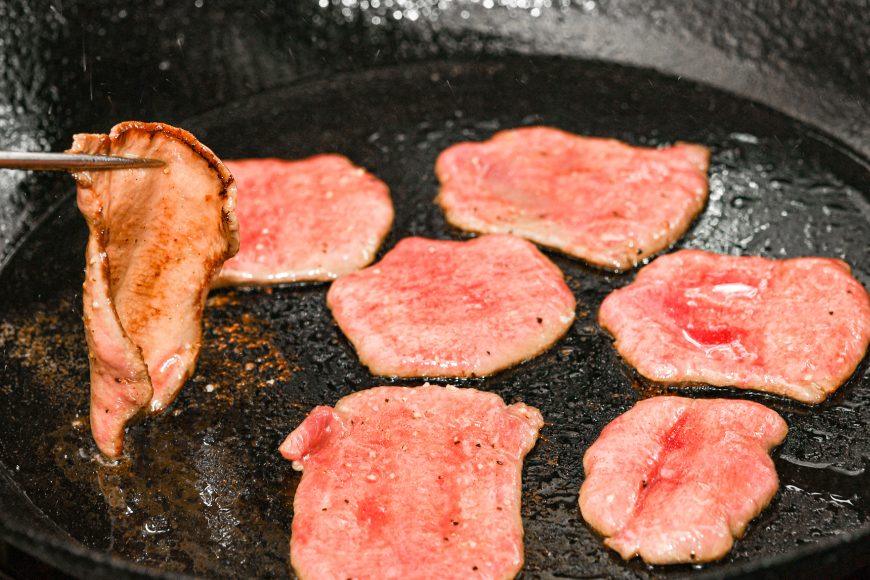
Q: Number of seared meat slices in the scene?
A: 1